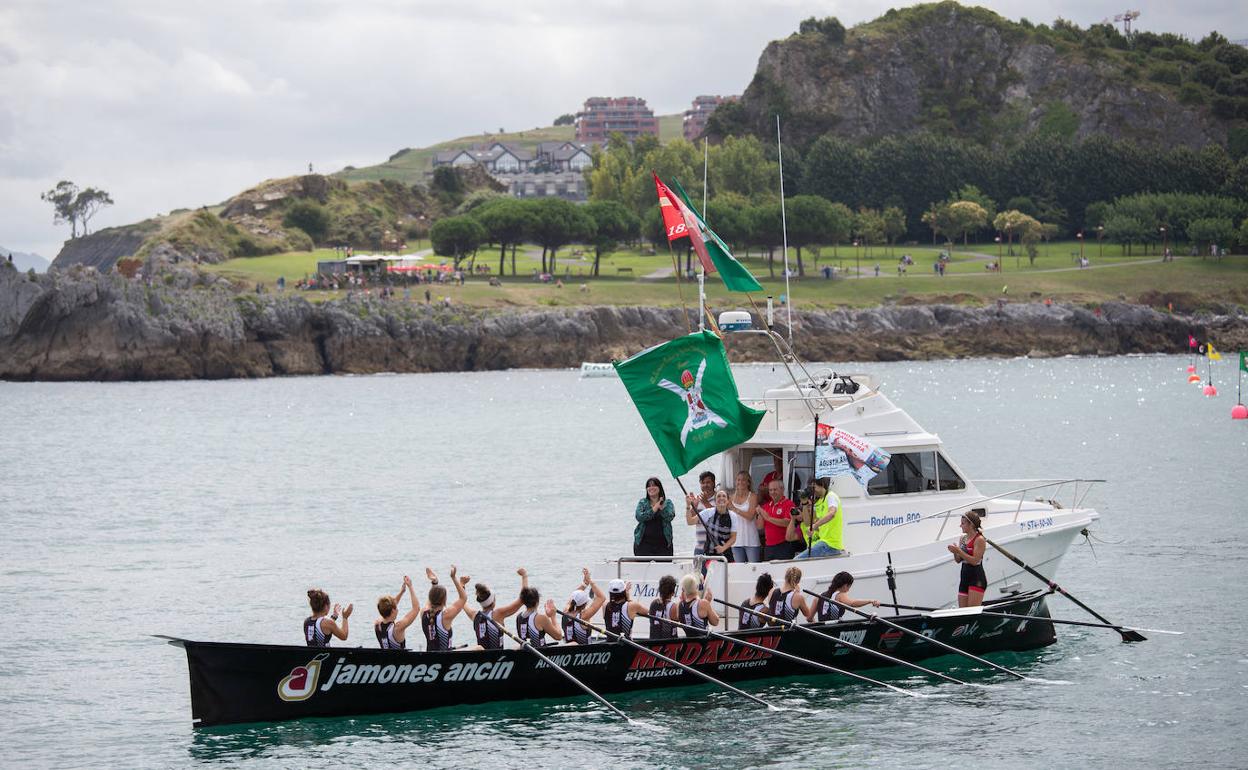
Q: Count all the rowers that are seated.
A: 12